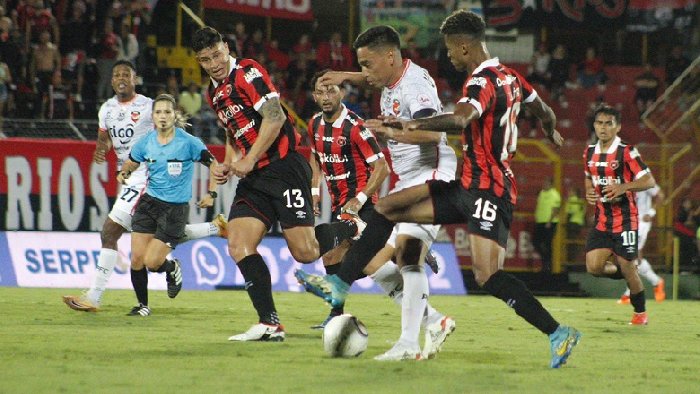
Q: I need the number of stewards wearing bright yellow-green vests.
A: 2